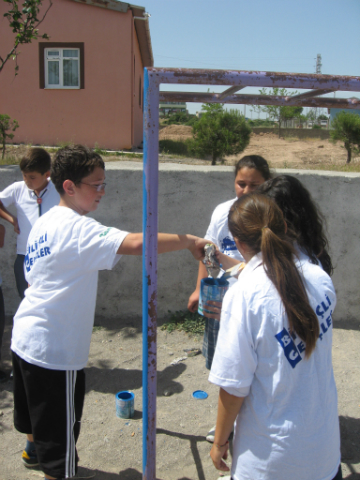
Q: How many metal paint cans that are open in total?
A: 2